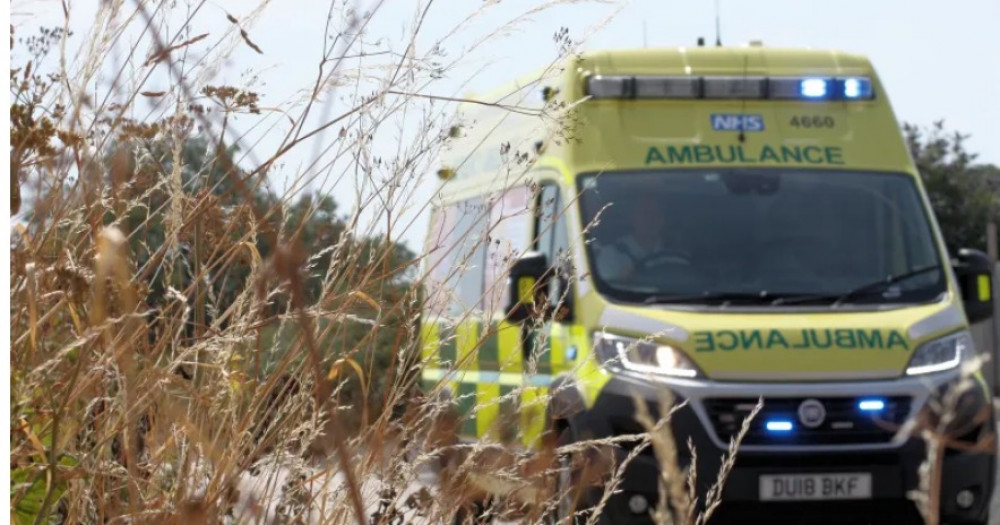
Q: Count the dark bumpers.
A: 1